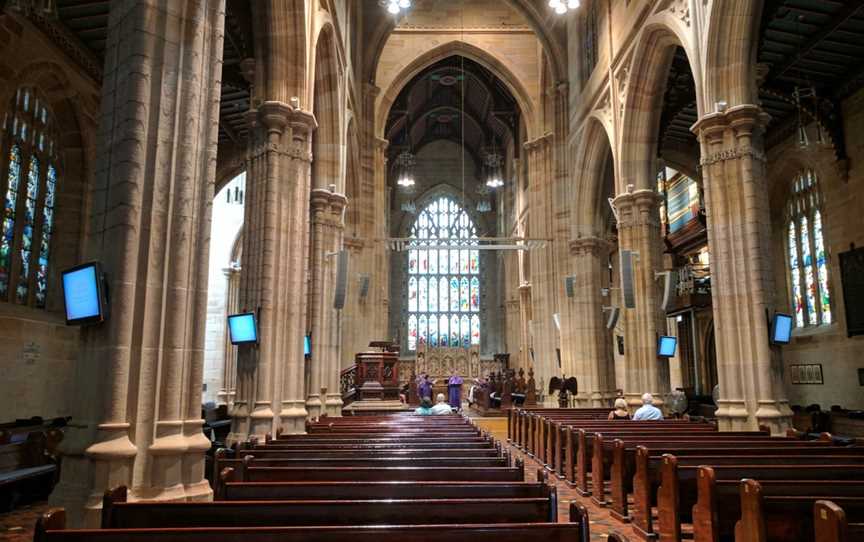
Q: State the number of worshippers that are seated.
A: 4